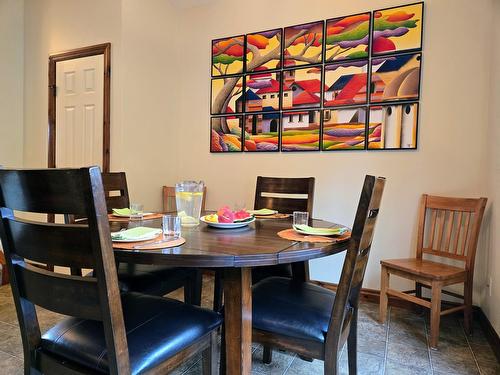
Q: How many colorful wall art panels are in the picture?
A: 15